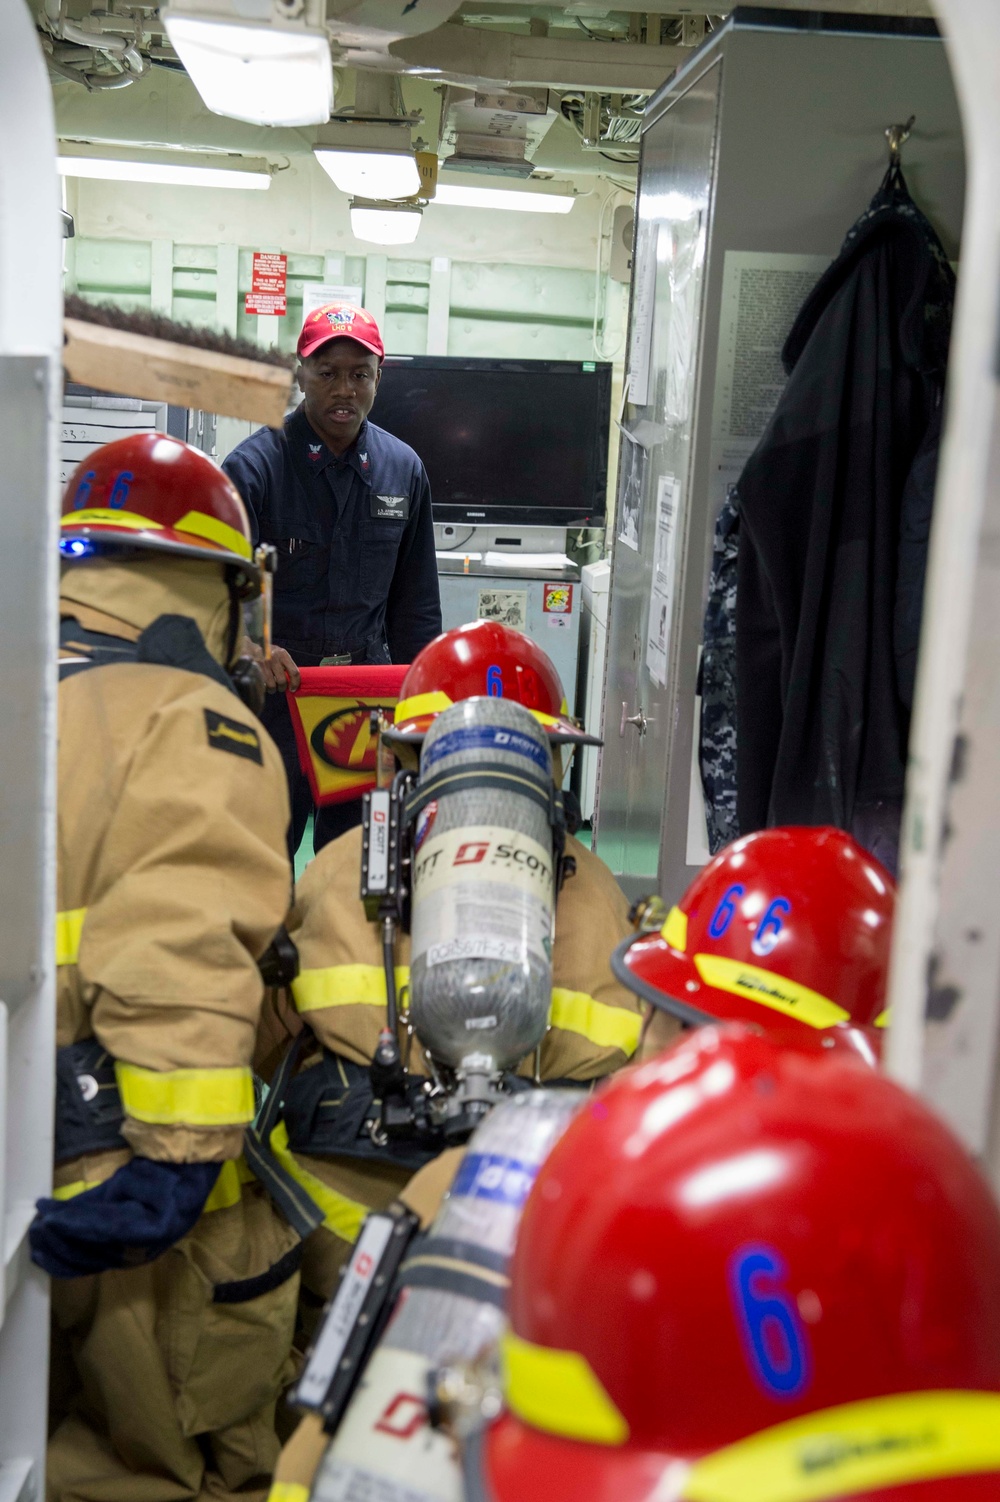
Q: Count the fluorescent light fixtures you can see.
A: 5